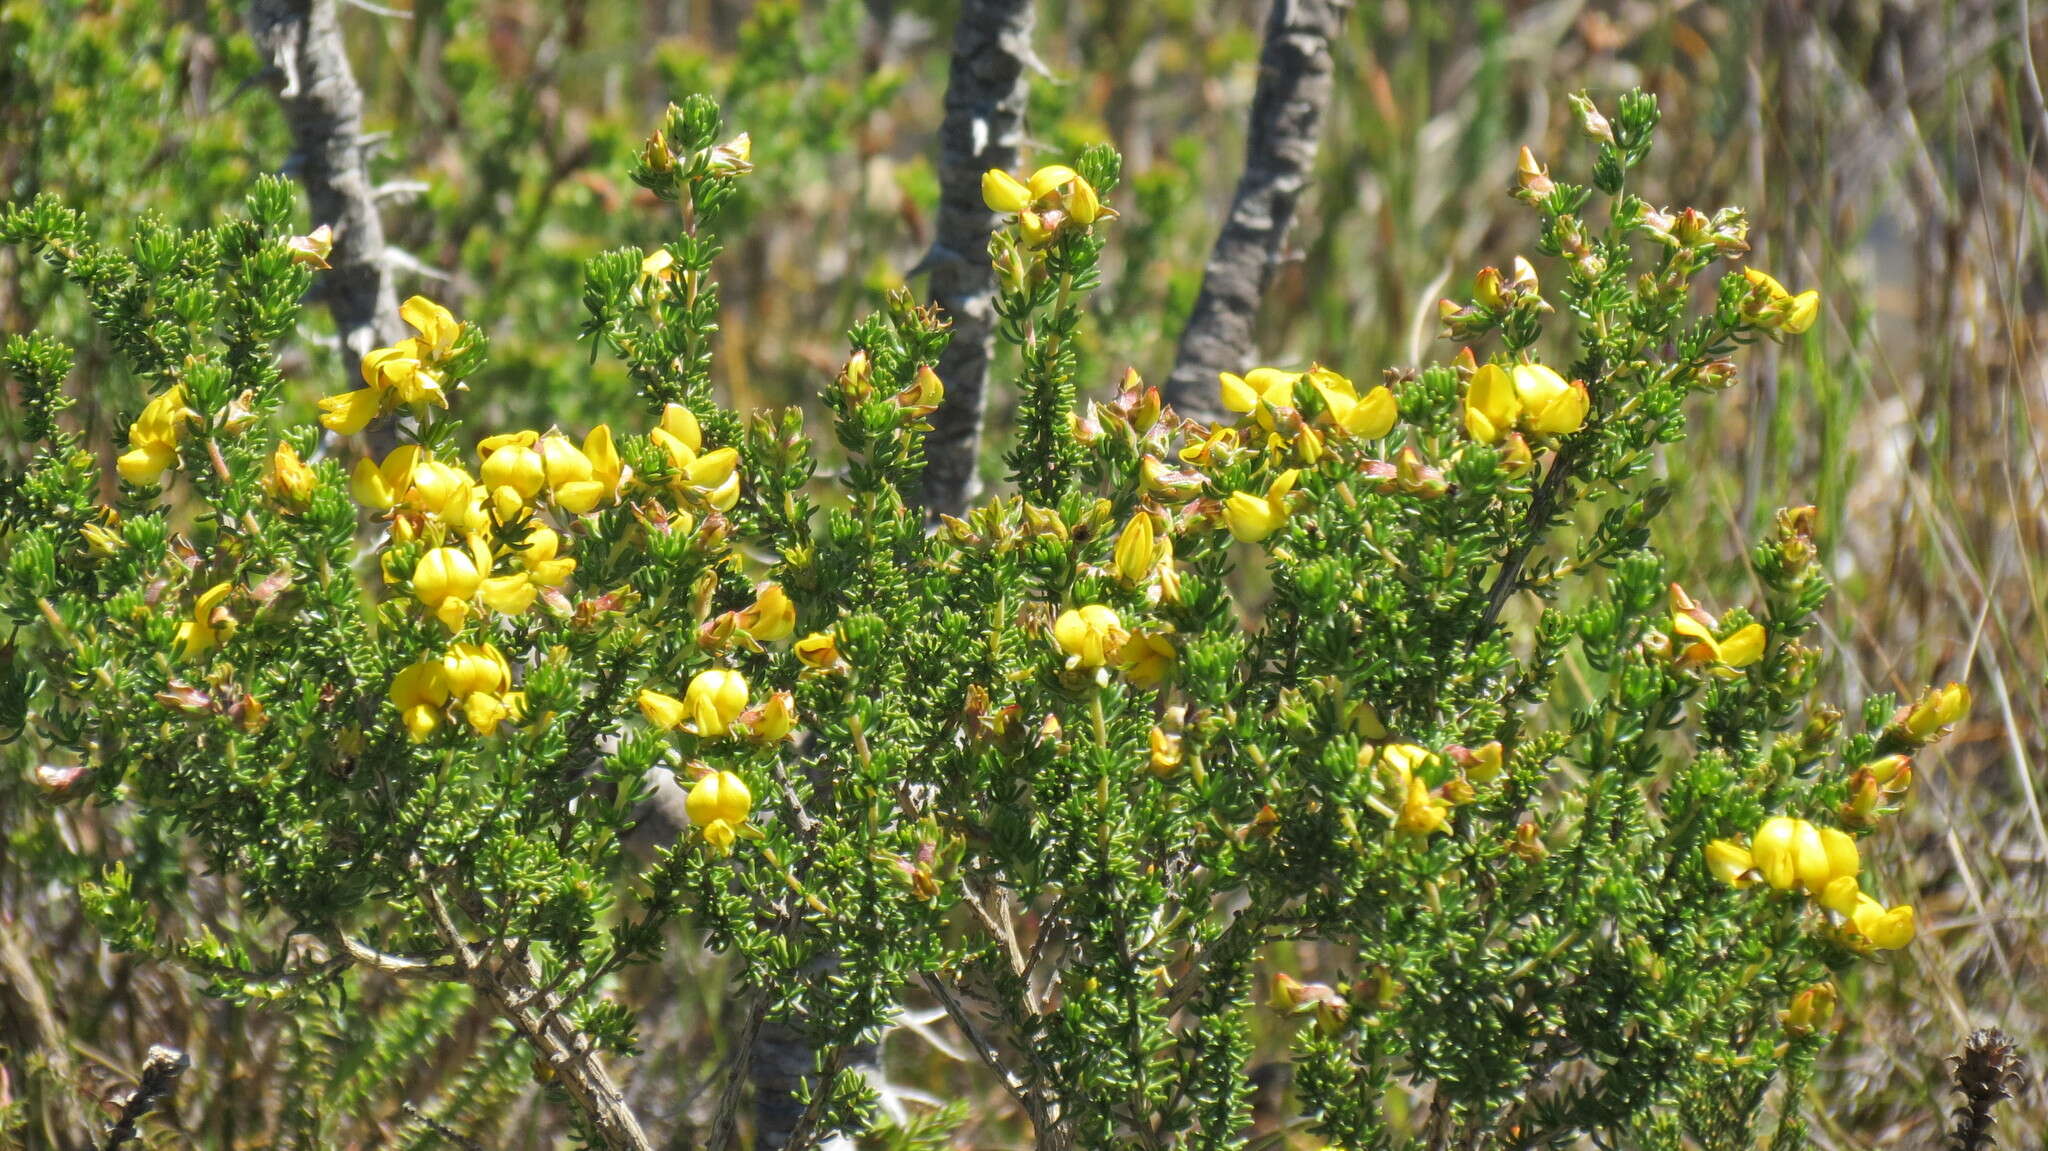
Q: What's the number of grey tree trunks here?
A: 3